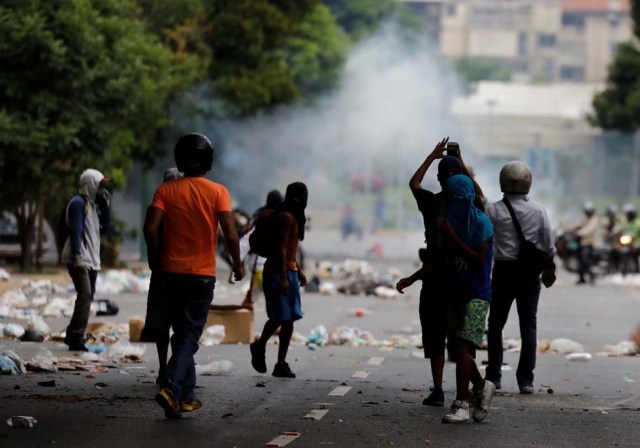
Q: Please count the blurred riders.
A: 3